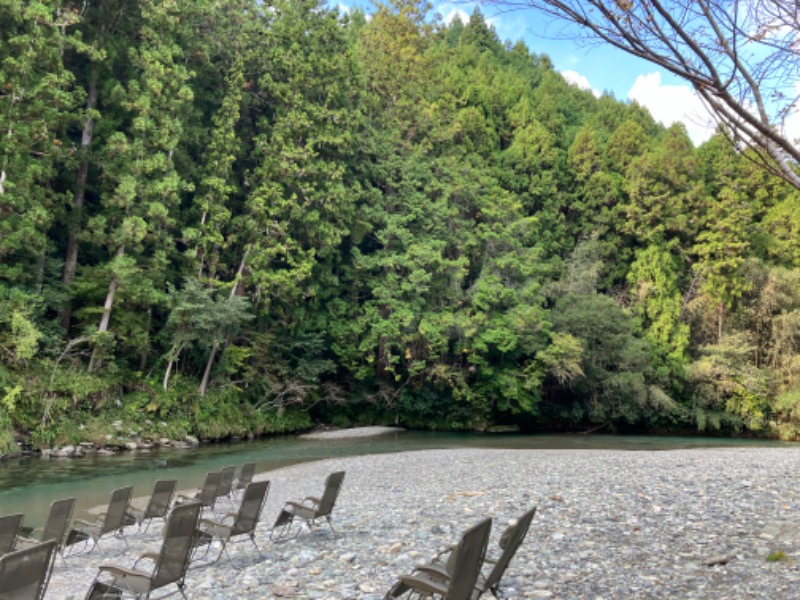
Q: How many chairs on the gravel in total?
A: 13